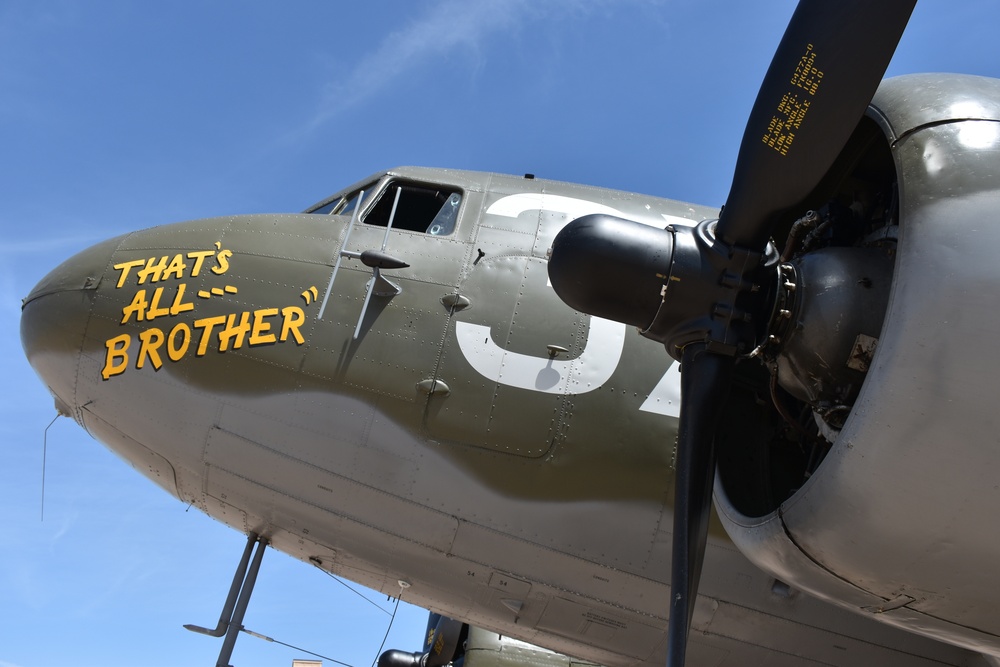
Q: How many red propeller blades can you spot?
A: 0